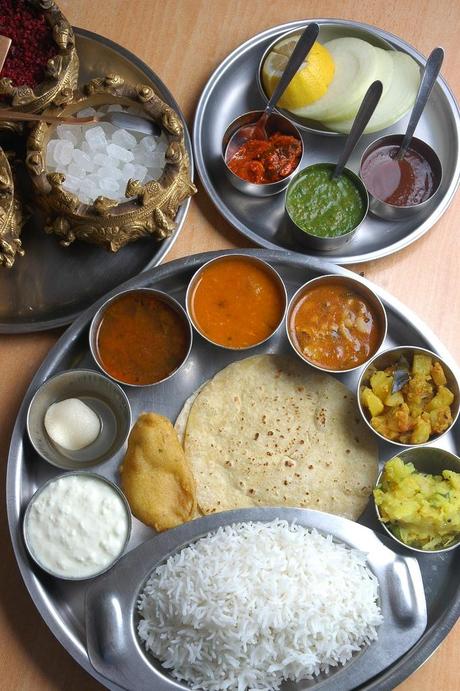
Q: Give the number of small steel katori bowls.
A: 10